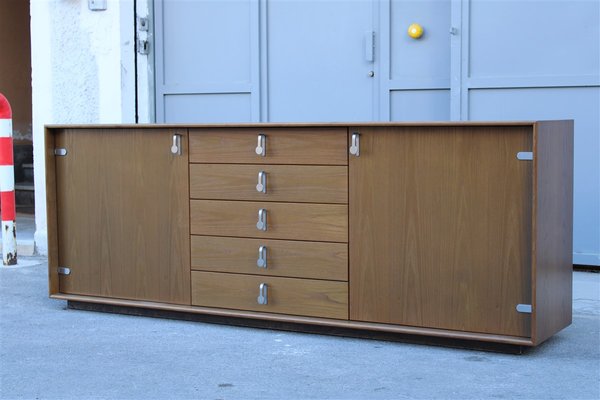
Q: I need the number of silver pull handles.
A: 7